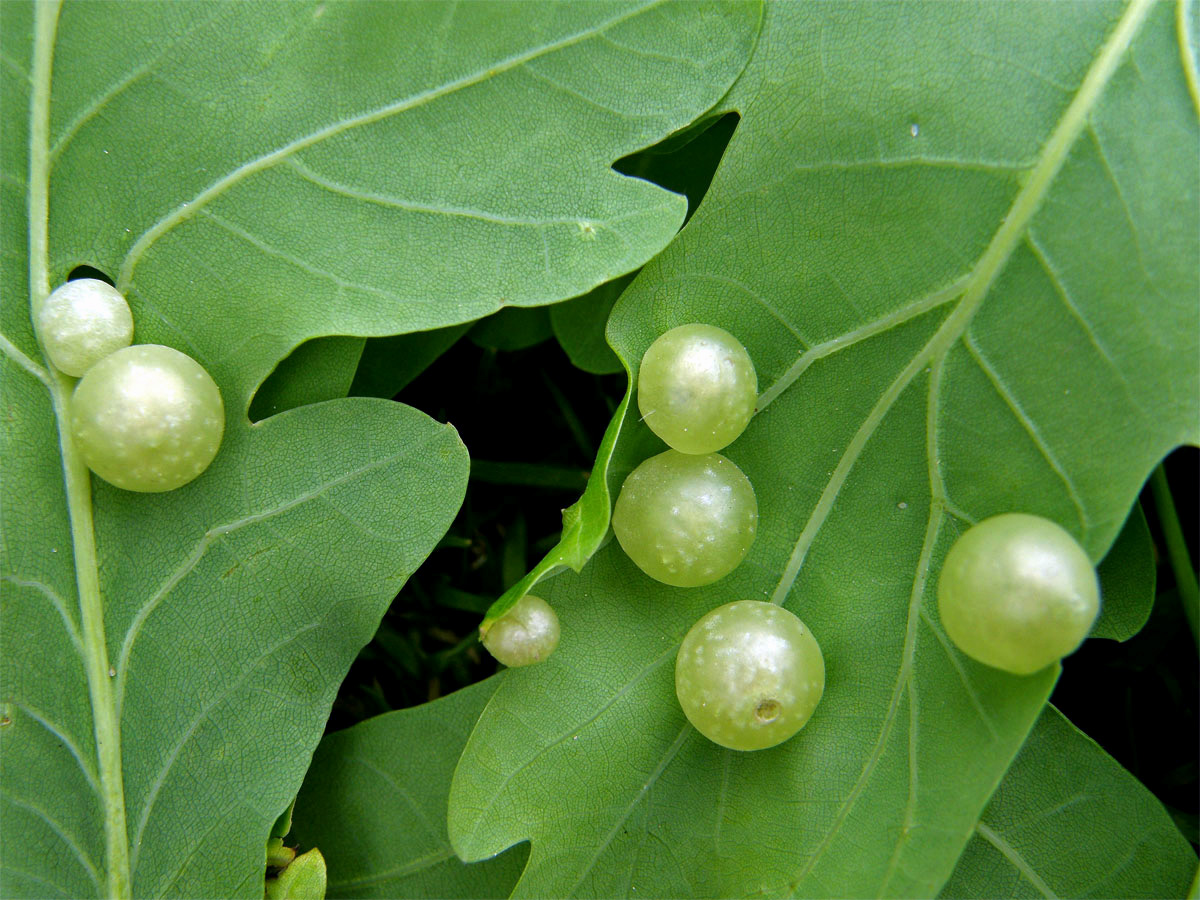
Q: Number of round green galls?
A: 7